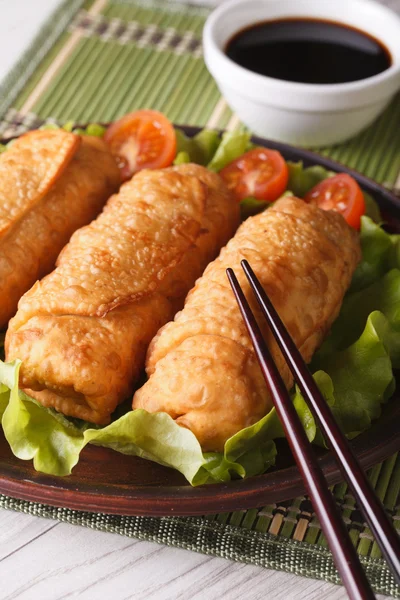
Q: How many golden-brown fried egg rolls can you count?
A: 3